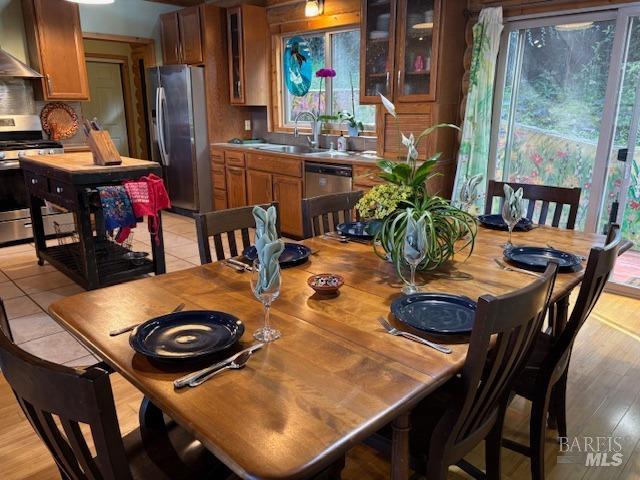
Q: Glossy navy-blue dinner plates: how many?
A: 6